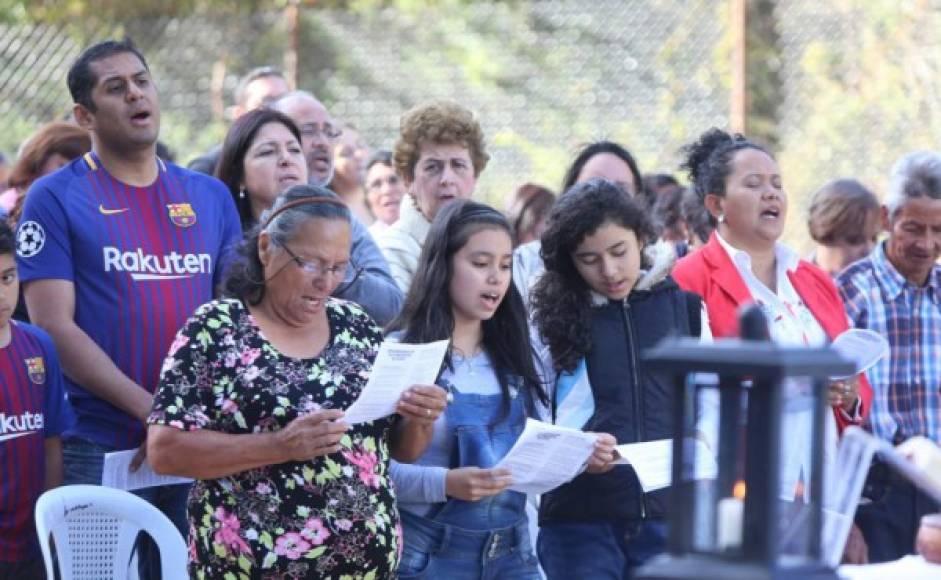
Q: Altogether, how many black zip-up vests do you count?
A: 1